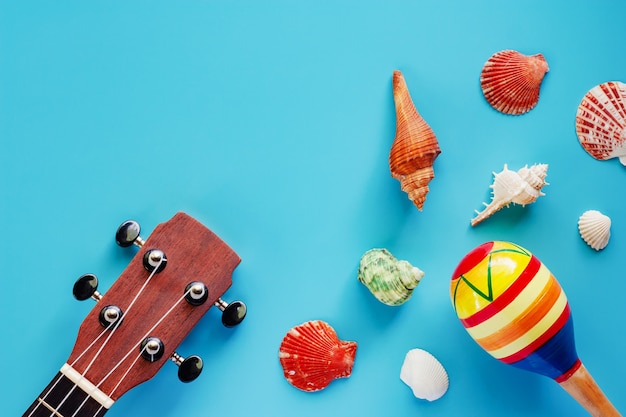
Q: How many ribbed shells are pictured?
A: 5